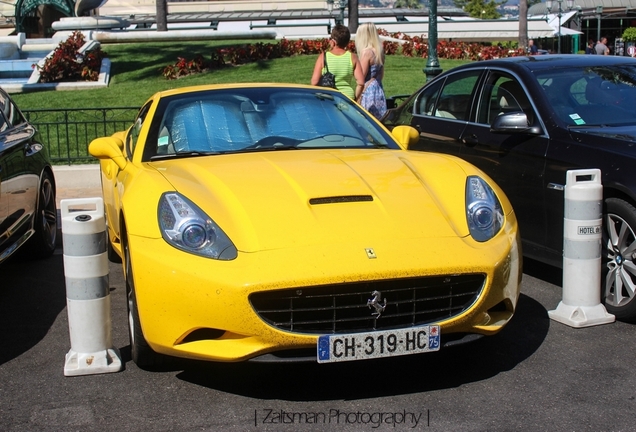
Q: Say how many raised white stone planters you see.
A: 1